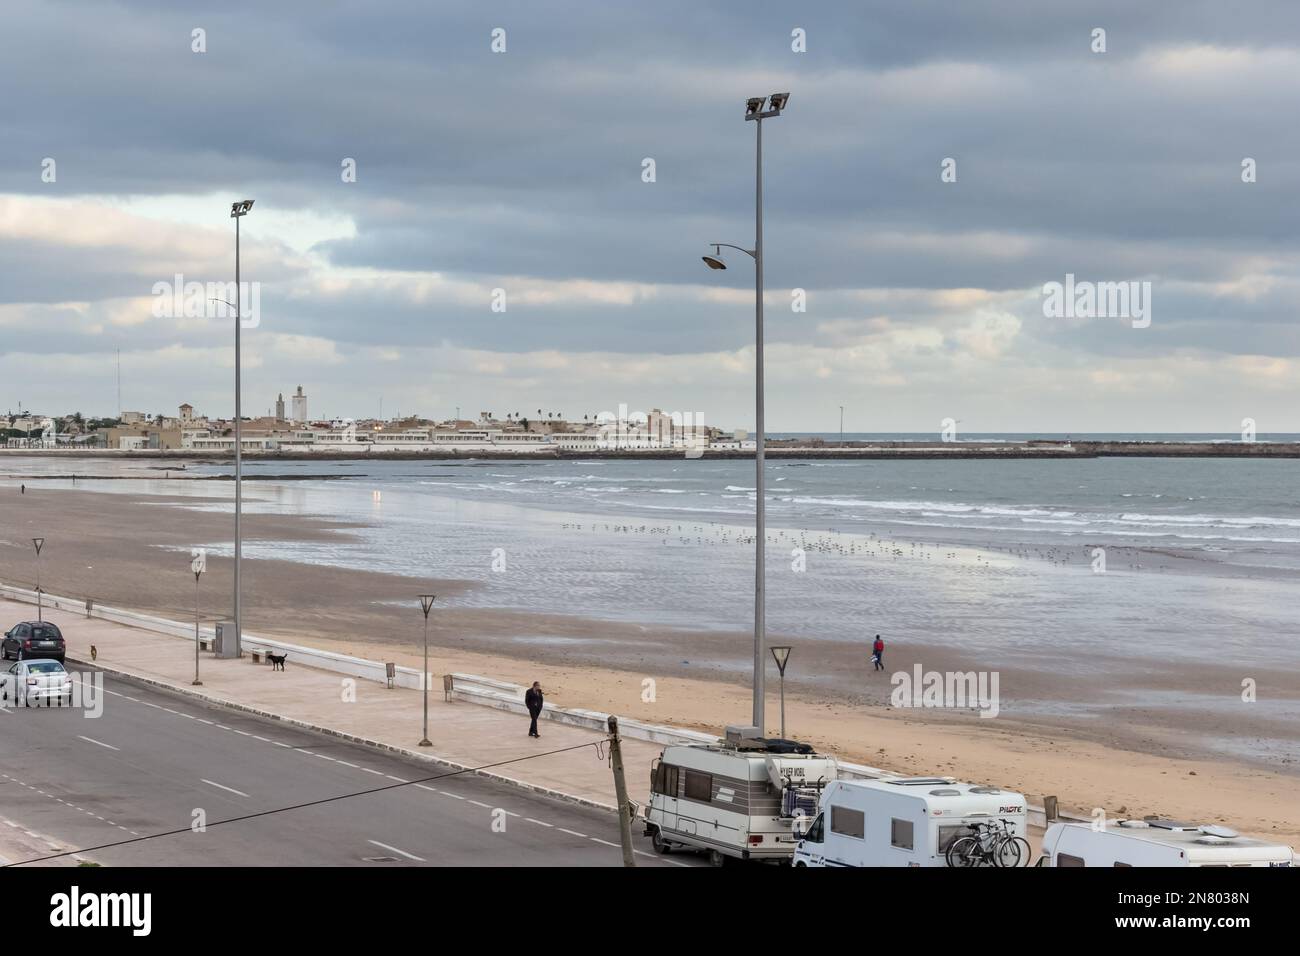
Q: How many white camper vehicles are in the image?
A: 3